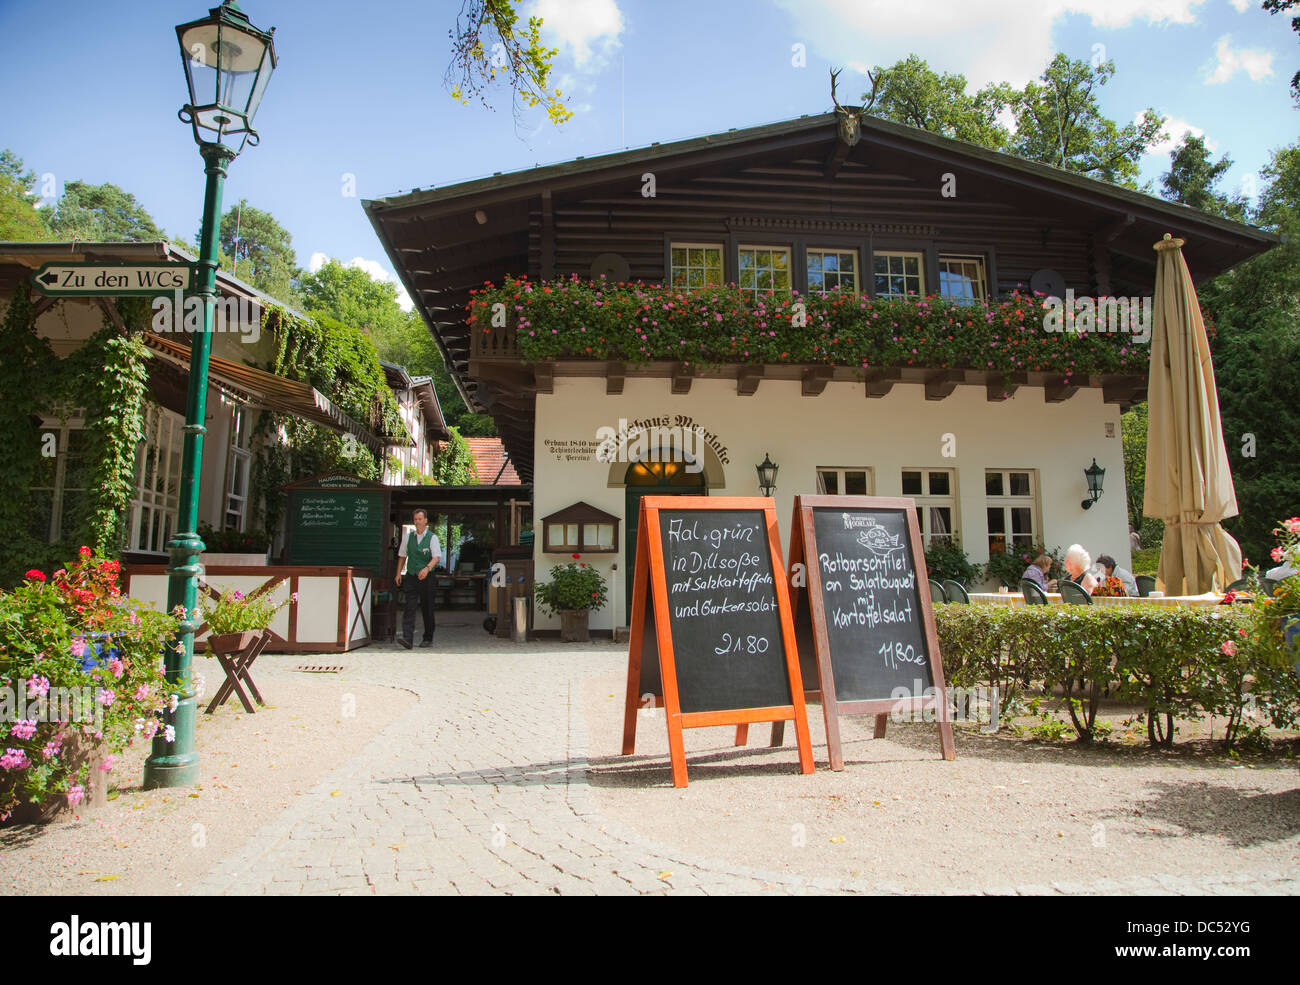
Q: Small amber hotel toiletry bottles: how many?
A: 0